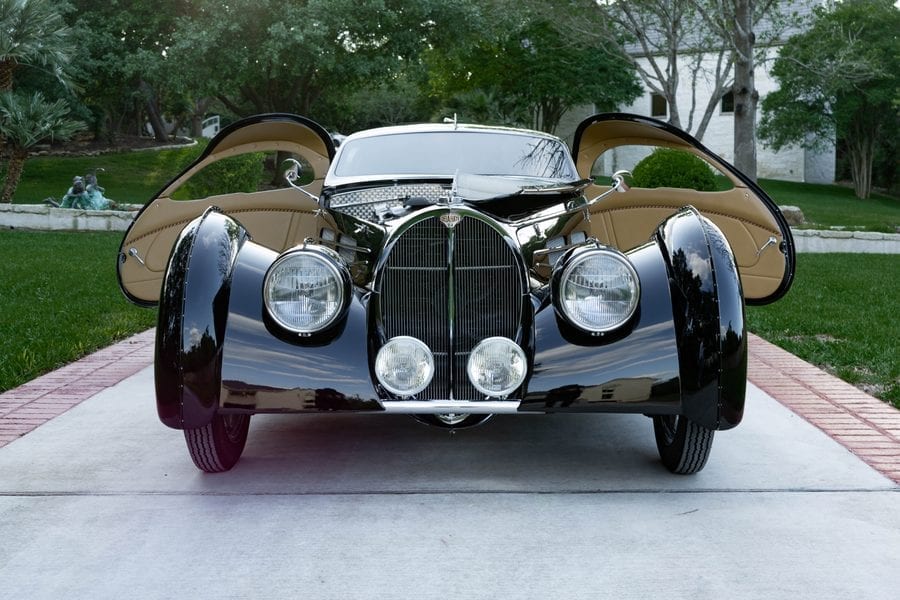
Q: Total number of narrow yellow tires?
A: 0